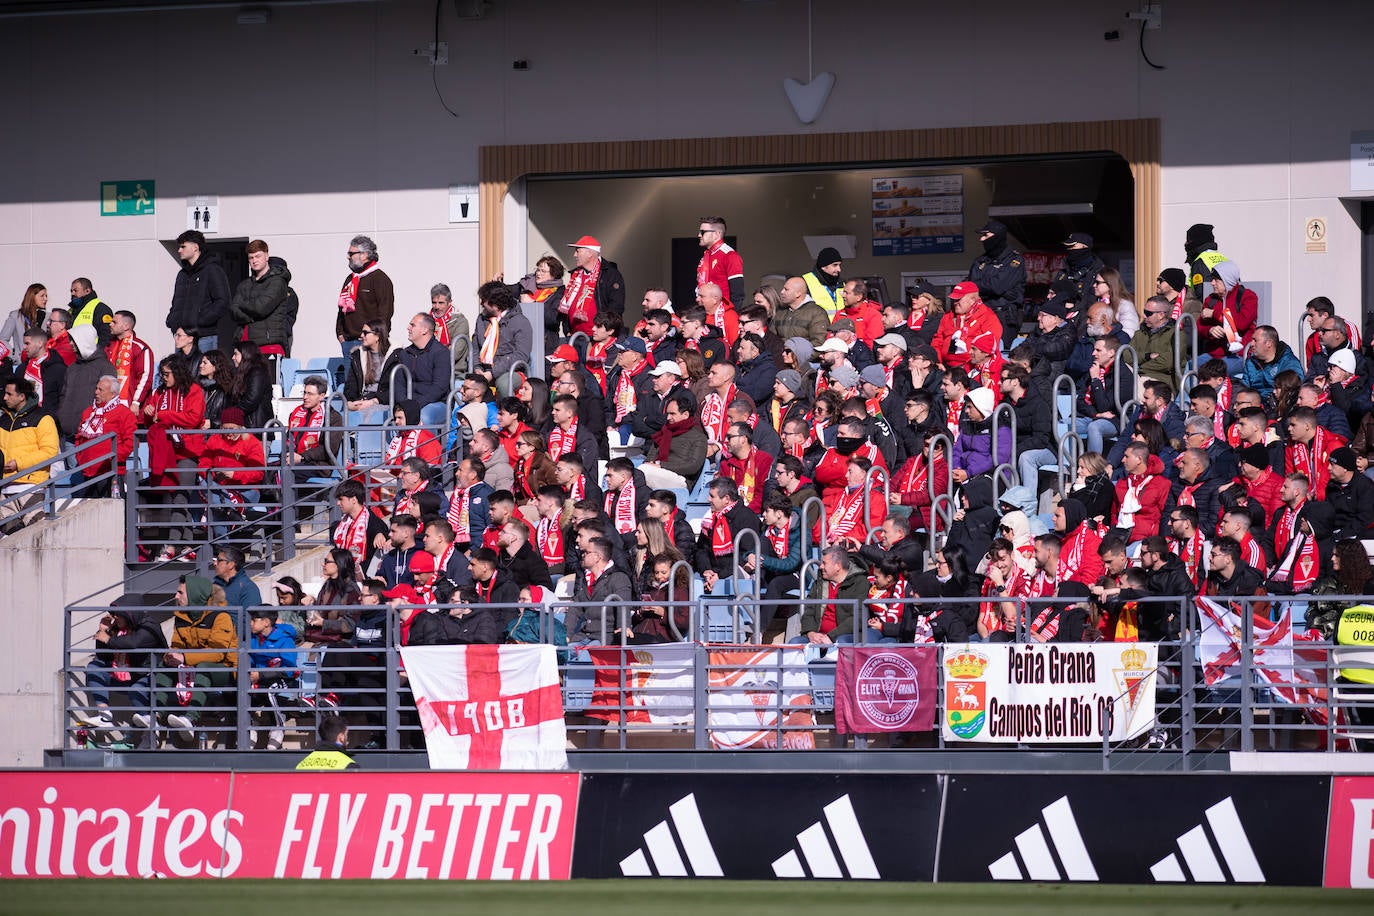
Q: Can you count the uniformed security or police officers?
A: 7